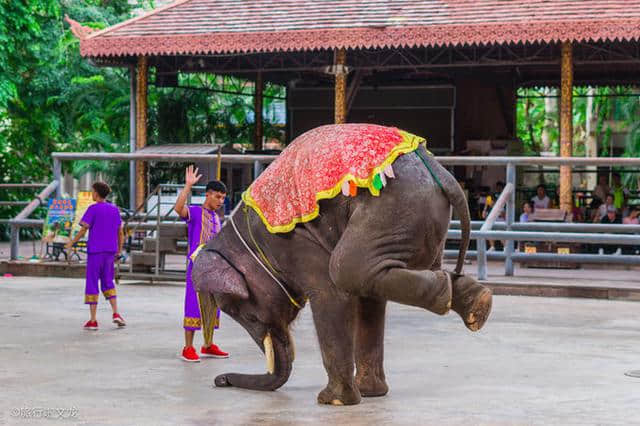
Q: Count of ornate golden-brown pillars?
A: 3